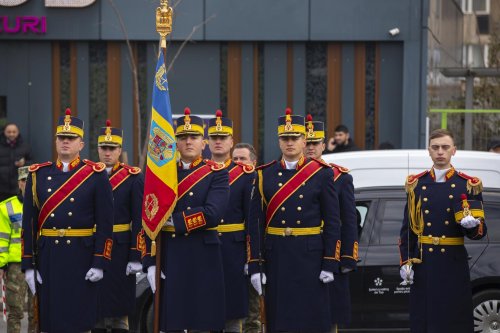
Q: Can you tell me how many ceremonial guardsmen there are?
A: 7